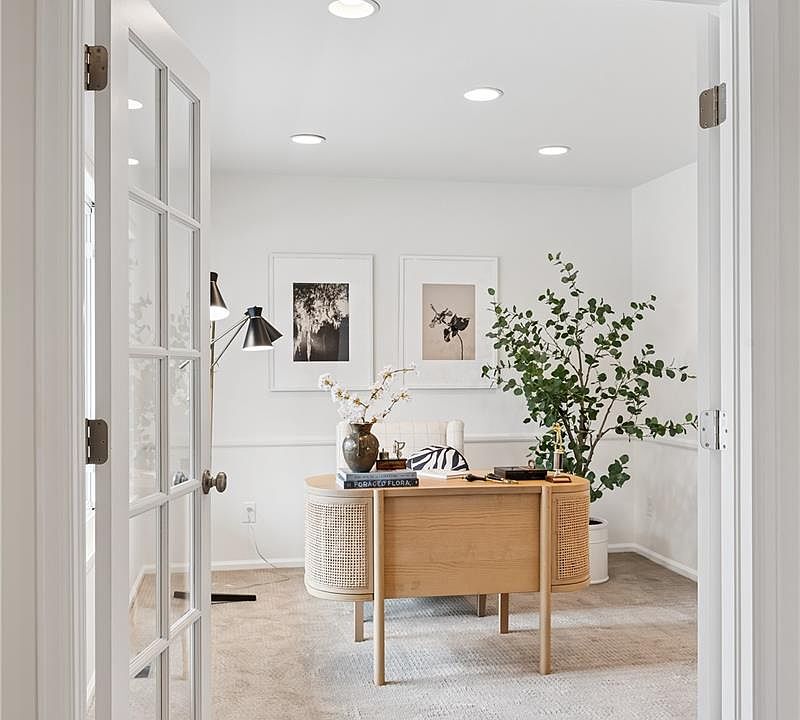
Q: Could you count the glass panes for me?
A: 10